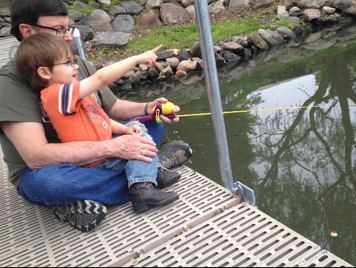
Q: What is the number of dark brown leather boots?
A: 2